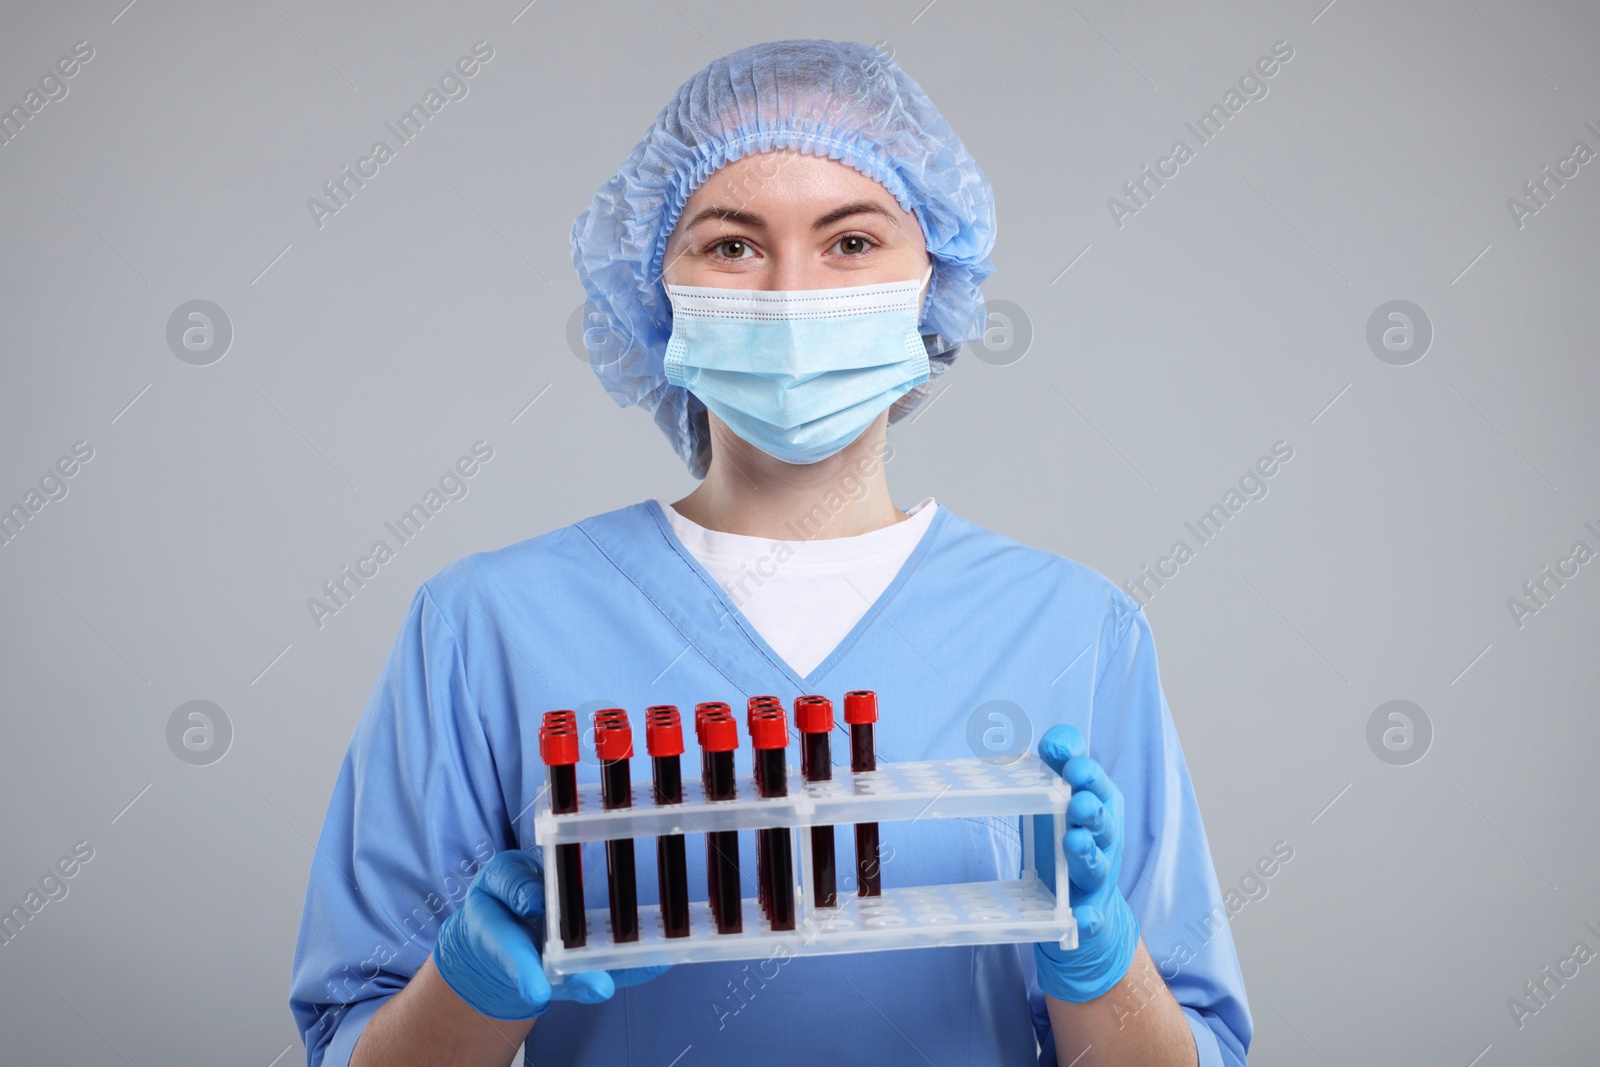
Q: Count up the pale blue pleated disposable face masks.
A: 1